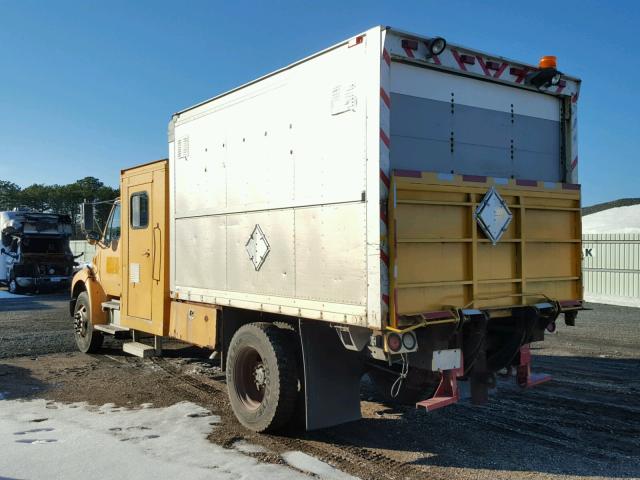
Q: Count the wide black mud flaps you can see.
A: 1